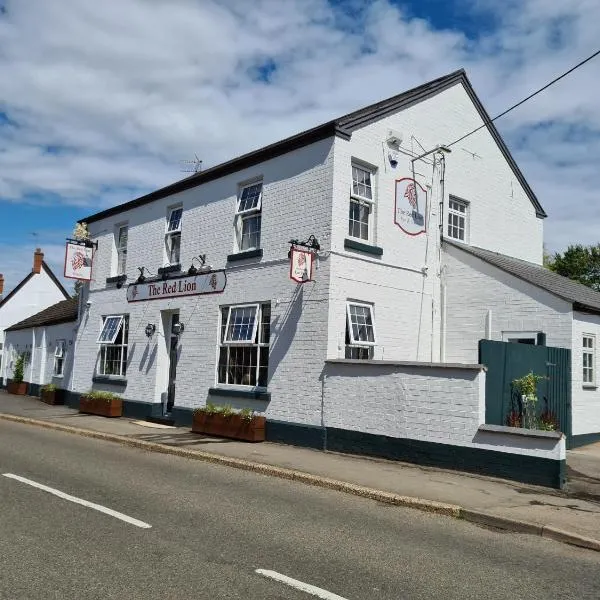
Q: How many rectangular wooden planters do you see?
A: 4